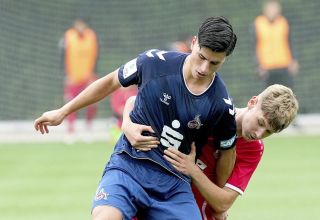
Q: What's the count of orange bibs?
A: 2